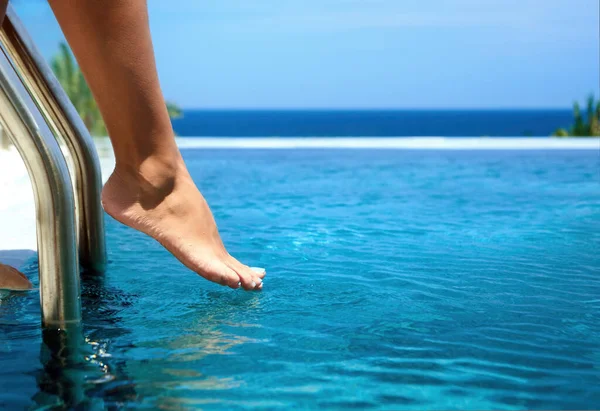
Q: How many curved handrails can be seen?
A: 2